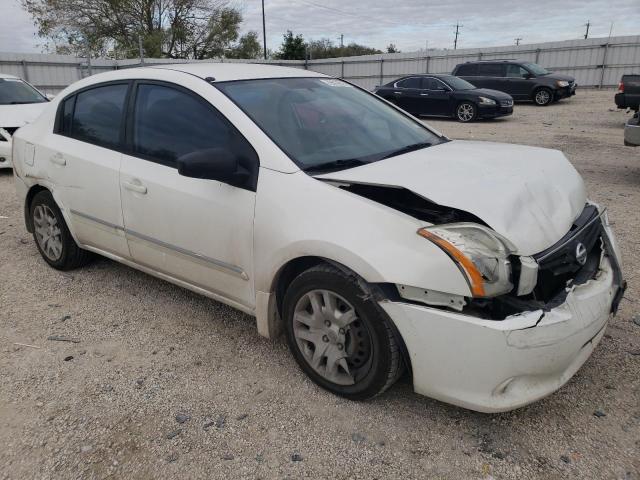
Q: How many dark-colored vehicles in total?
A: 3